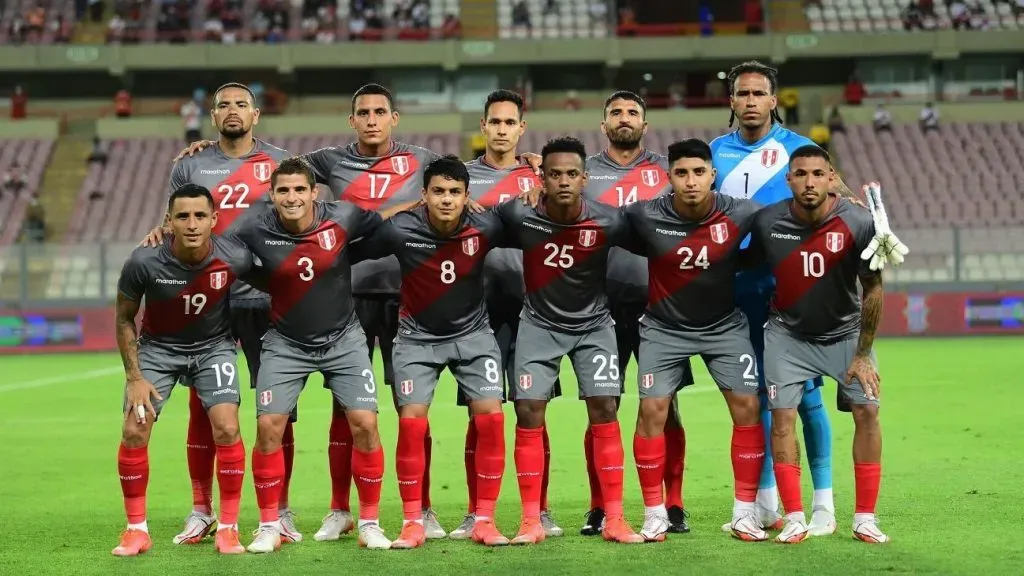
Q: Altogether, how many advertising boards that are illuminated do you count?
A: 2